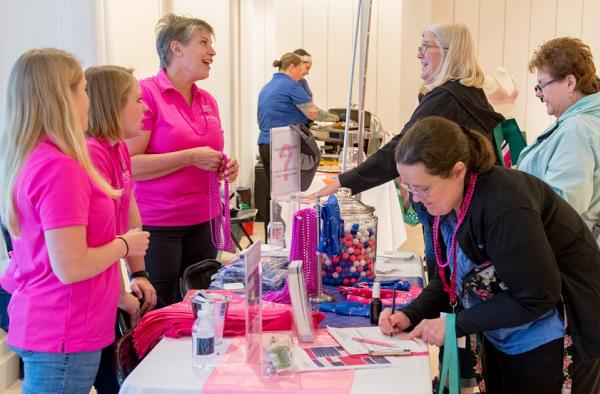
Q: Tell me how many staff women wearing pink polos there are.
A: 3